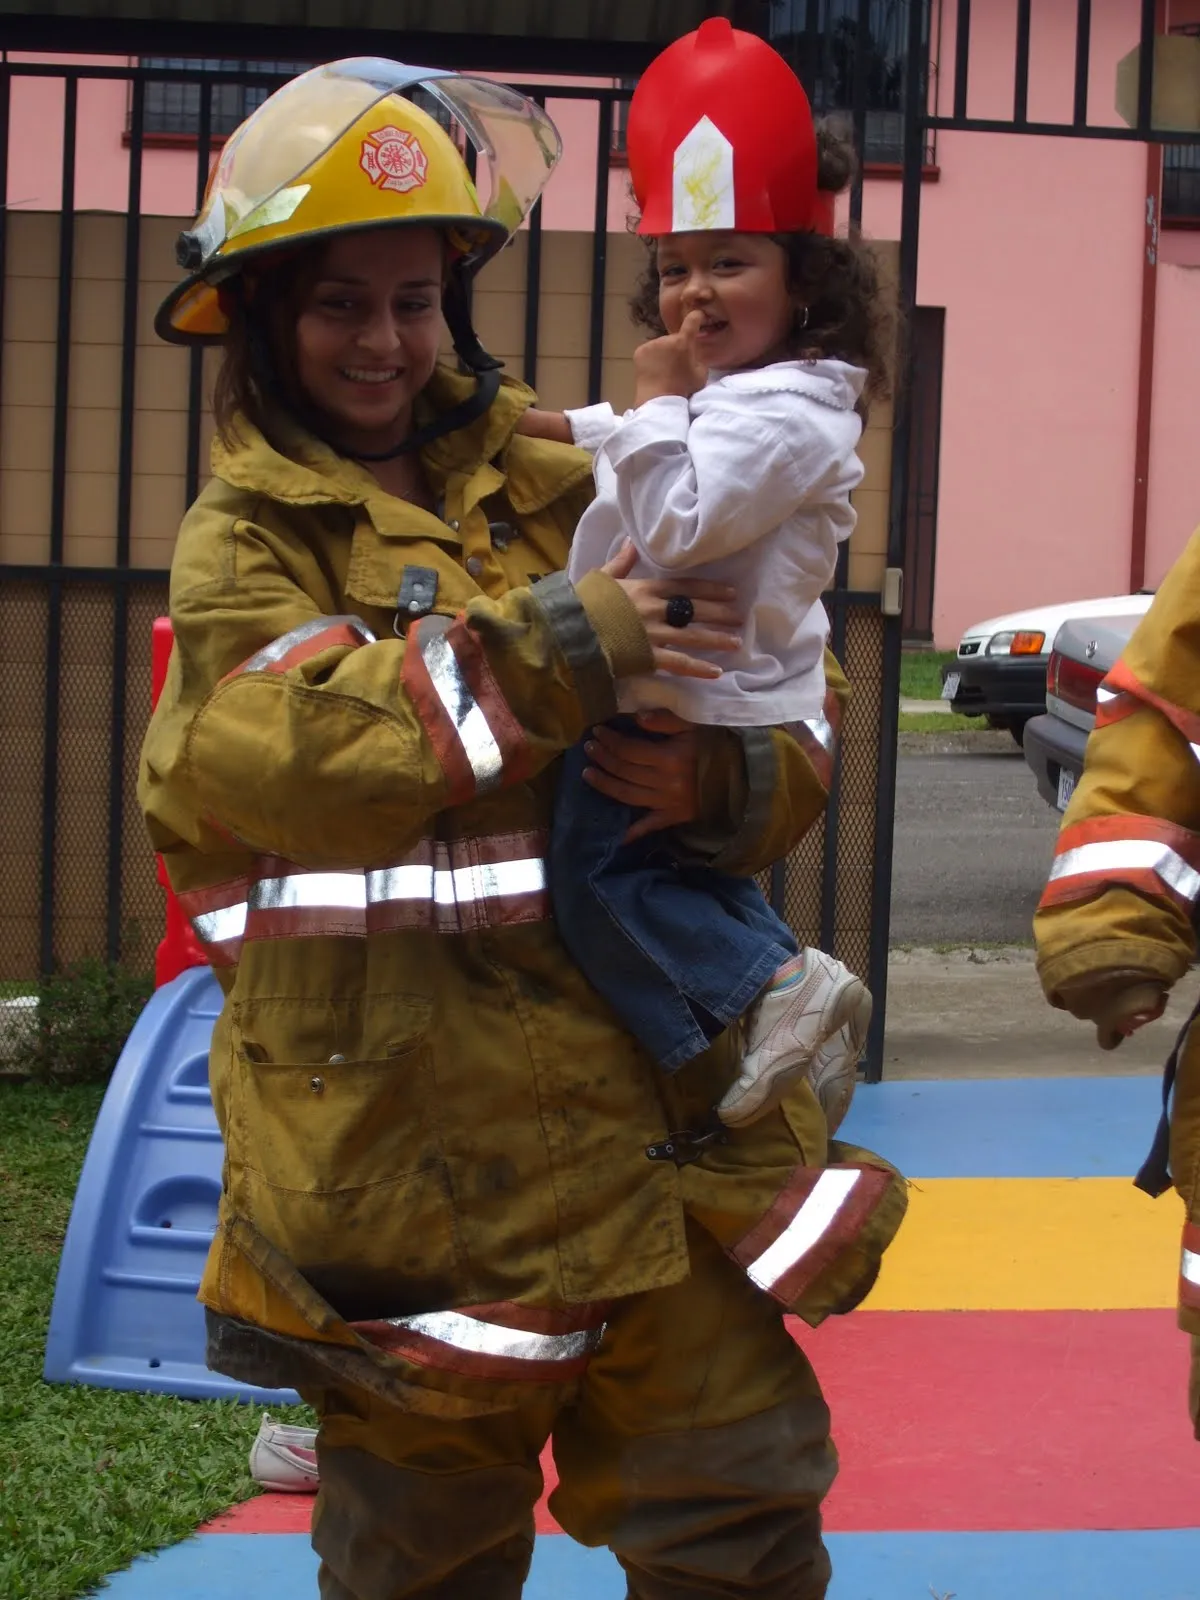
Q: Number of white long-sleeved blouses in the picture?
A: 1